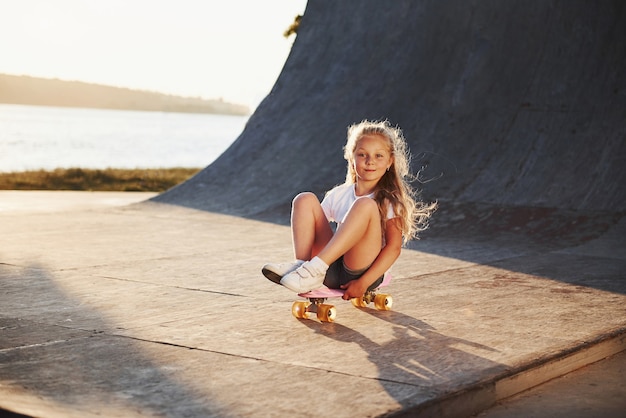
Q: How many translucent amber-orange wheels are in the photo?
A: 4